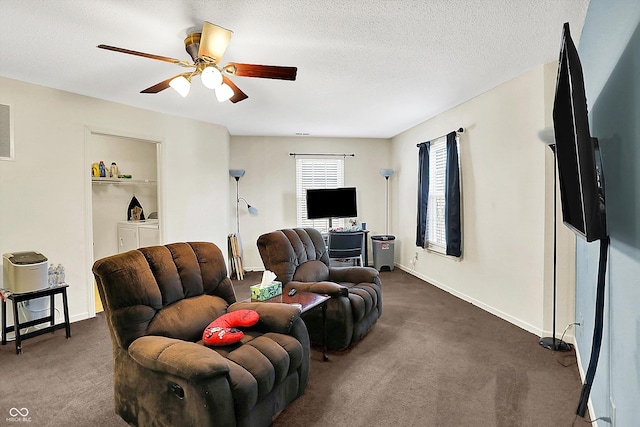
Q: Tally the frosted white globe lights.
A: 3